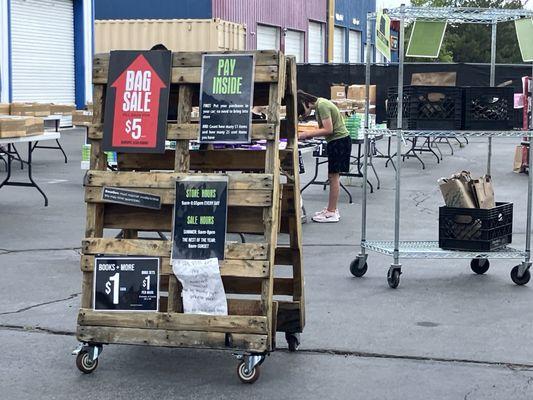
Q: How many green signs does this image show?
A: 3